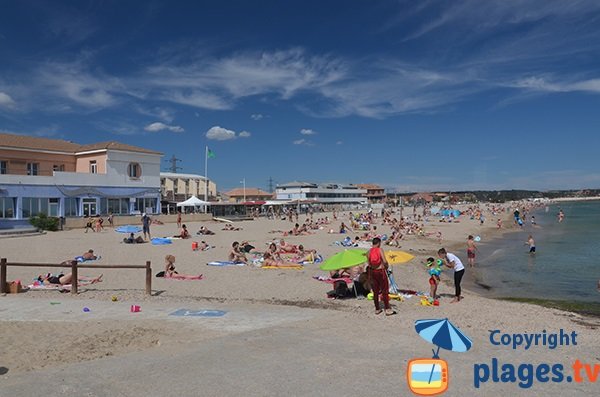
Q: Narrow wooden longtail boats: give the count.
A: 0